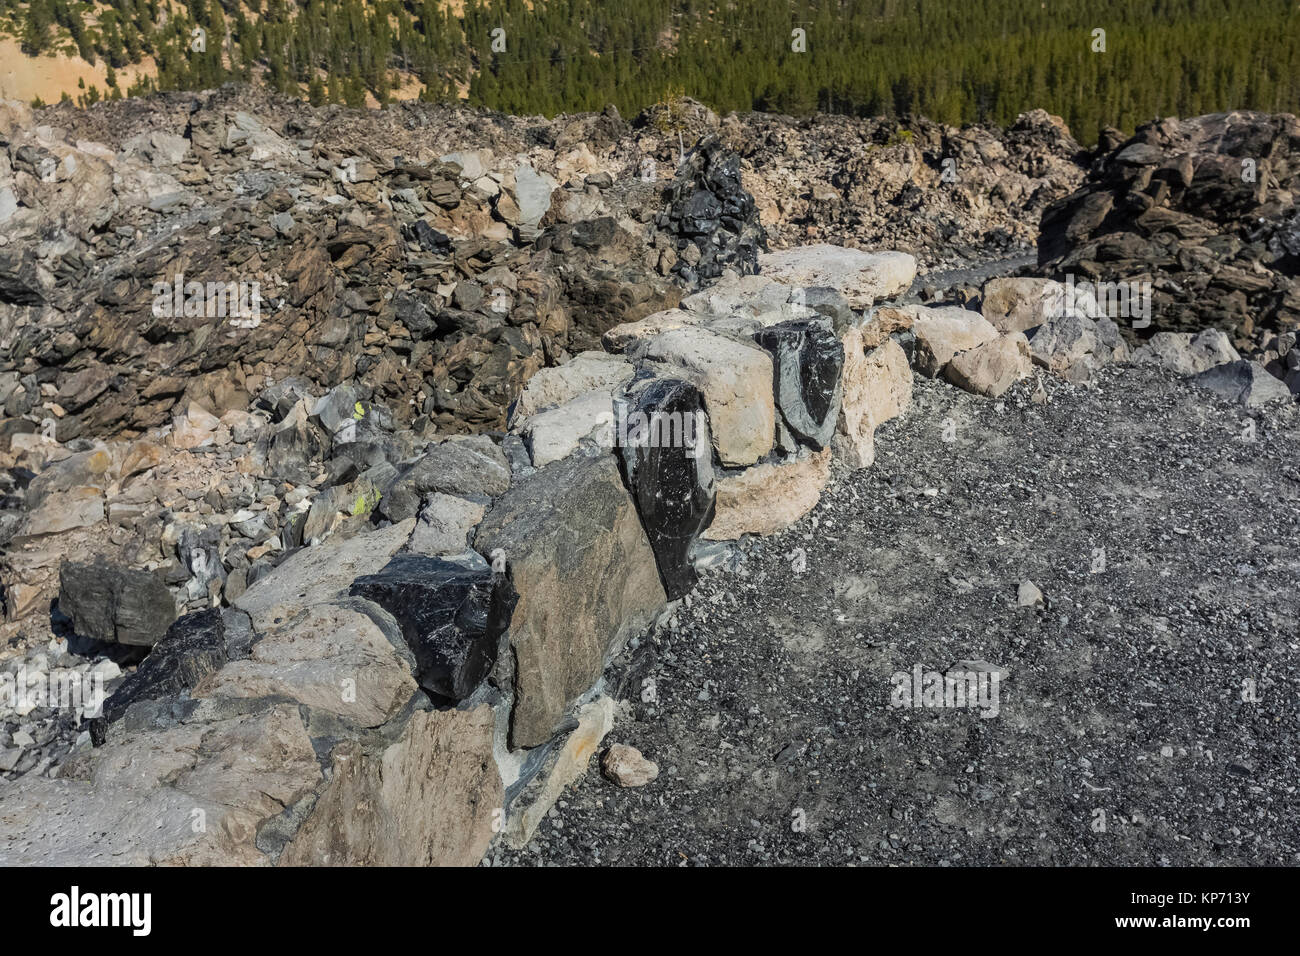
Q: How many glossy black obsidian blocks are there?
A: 4